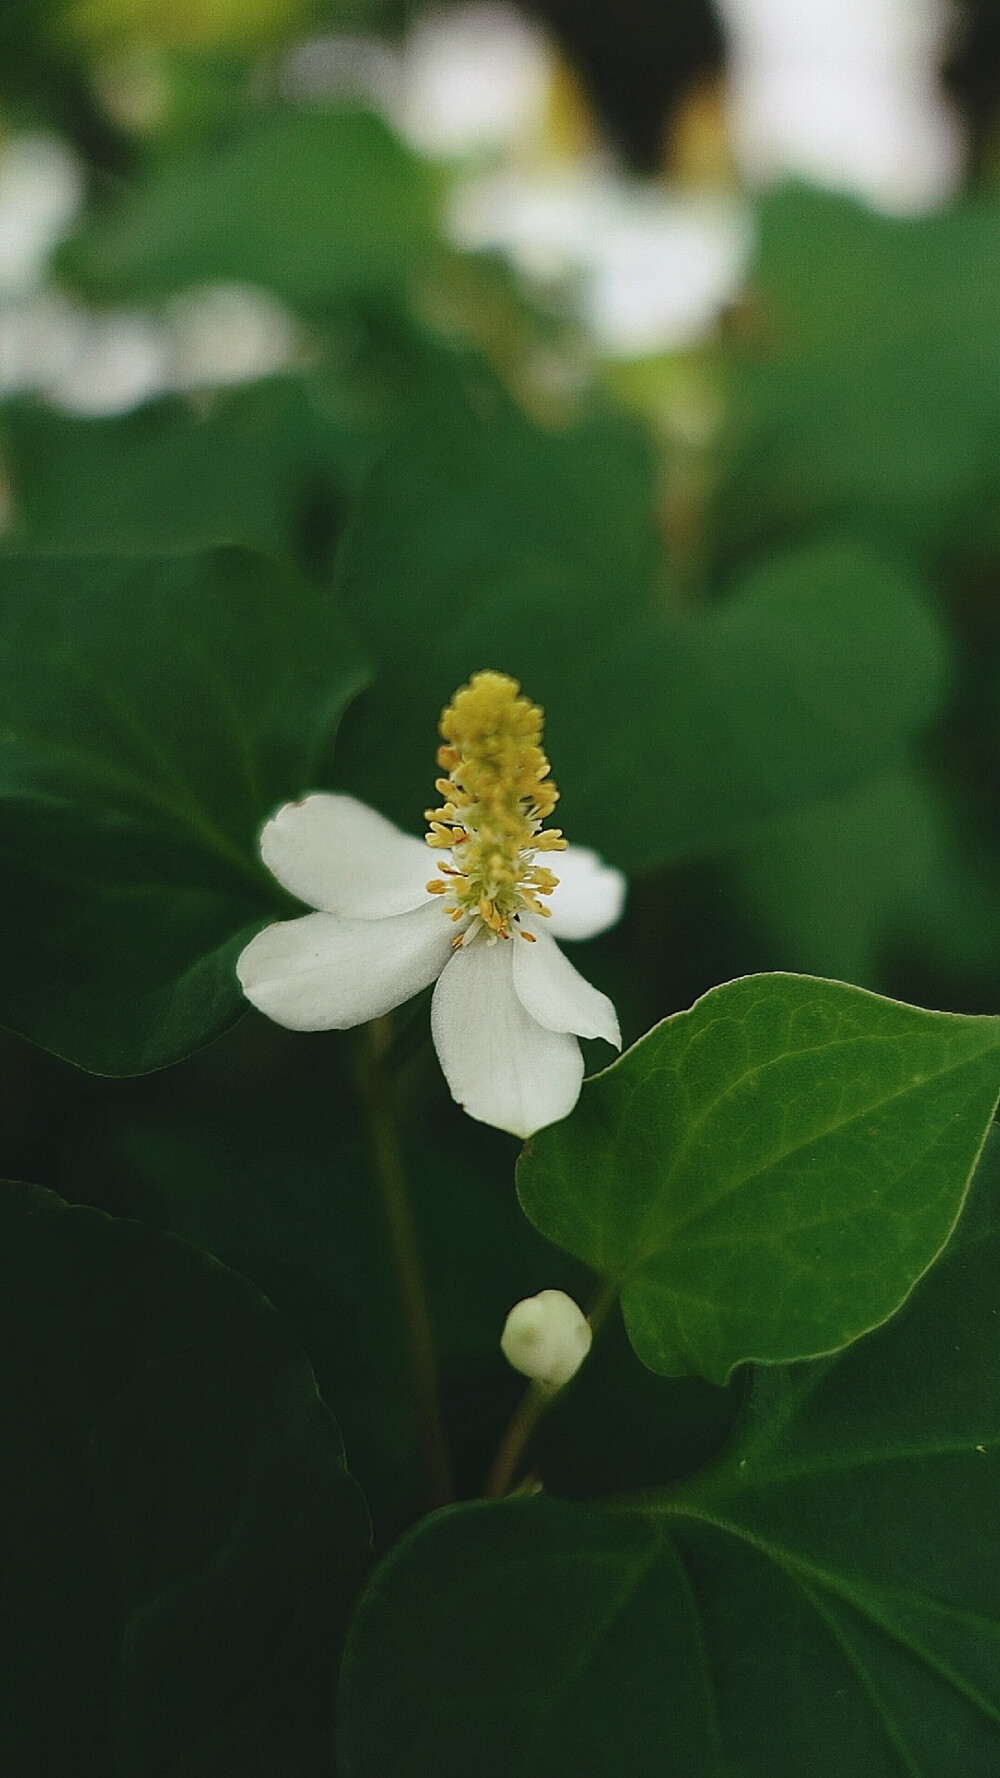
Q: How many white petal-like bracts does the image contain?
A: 5